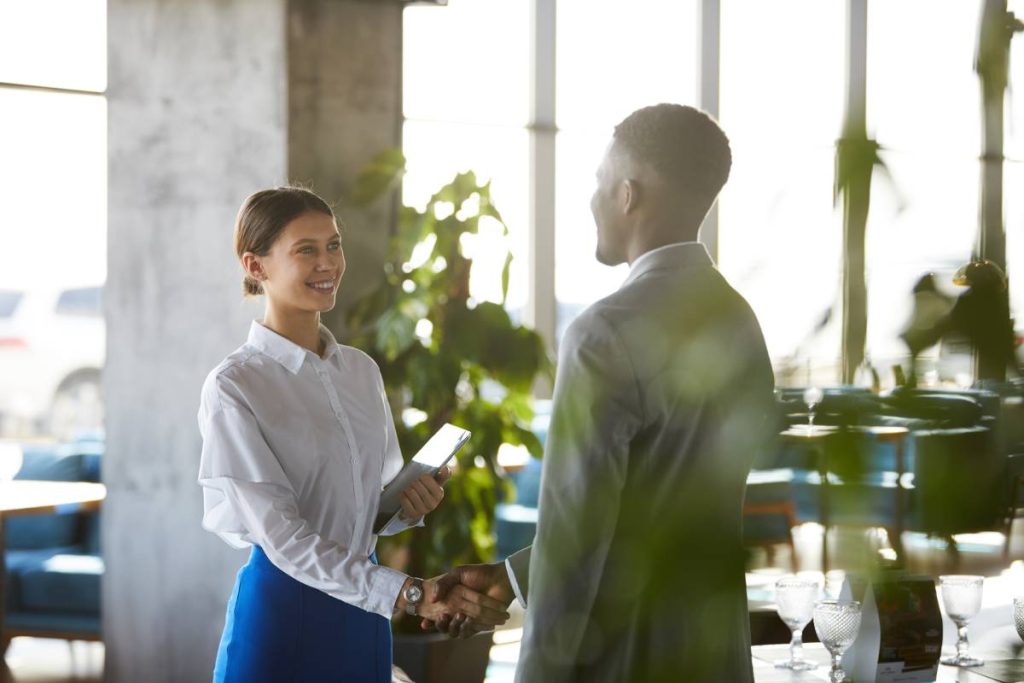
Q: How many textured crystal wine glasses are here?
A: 4